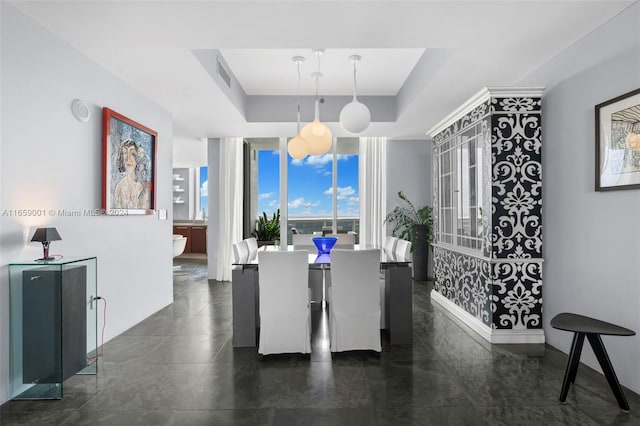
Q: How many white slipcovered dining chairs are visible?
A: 8